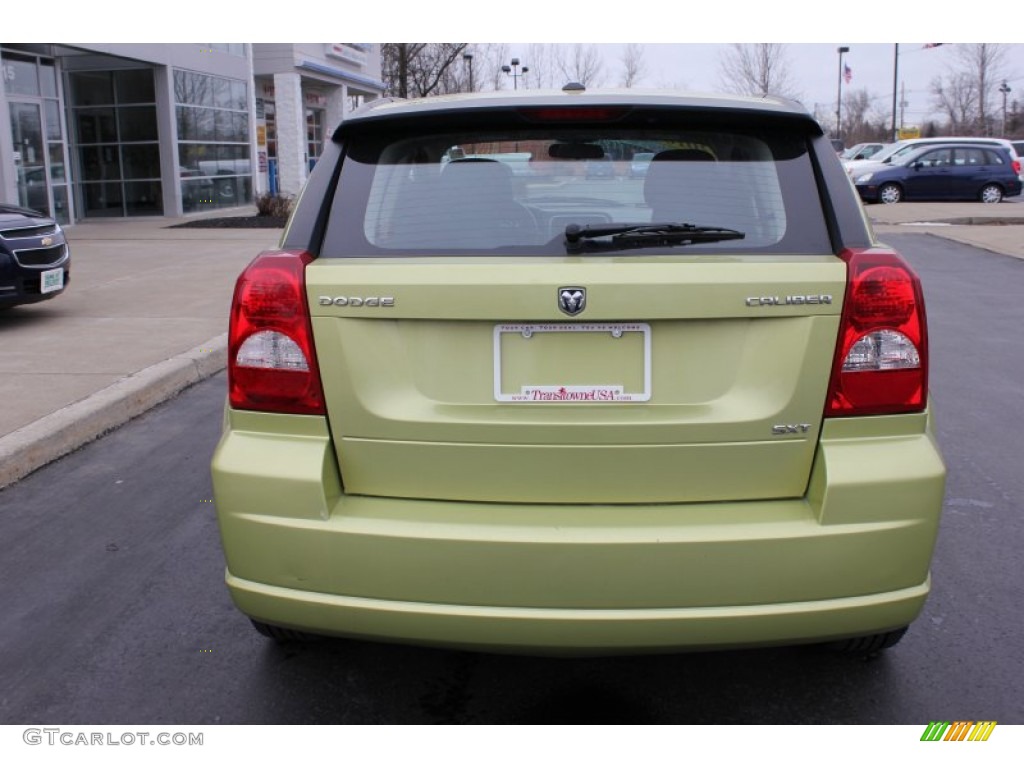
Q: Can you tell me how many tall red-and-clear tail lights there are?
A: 2